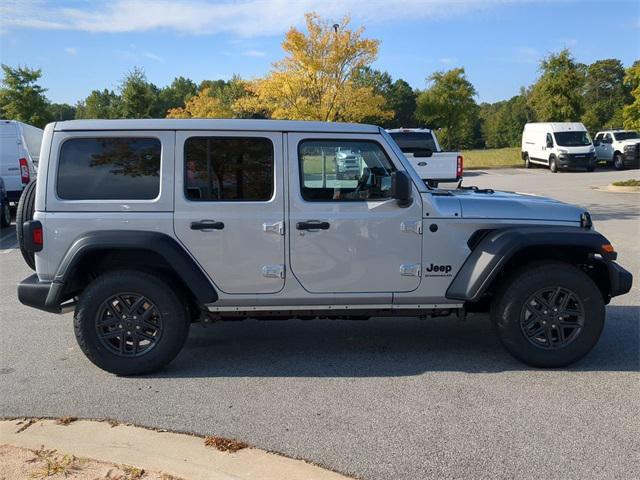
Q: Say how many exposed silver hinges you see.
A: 4